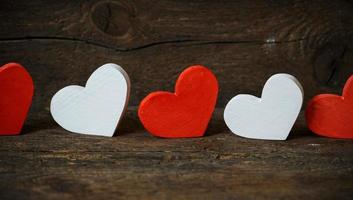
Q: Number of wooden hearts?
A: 5